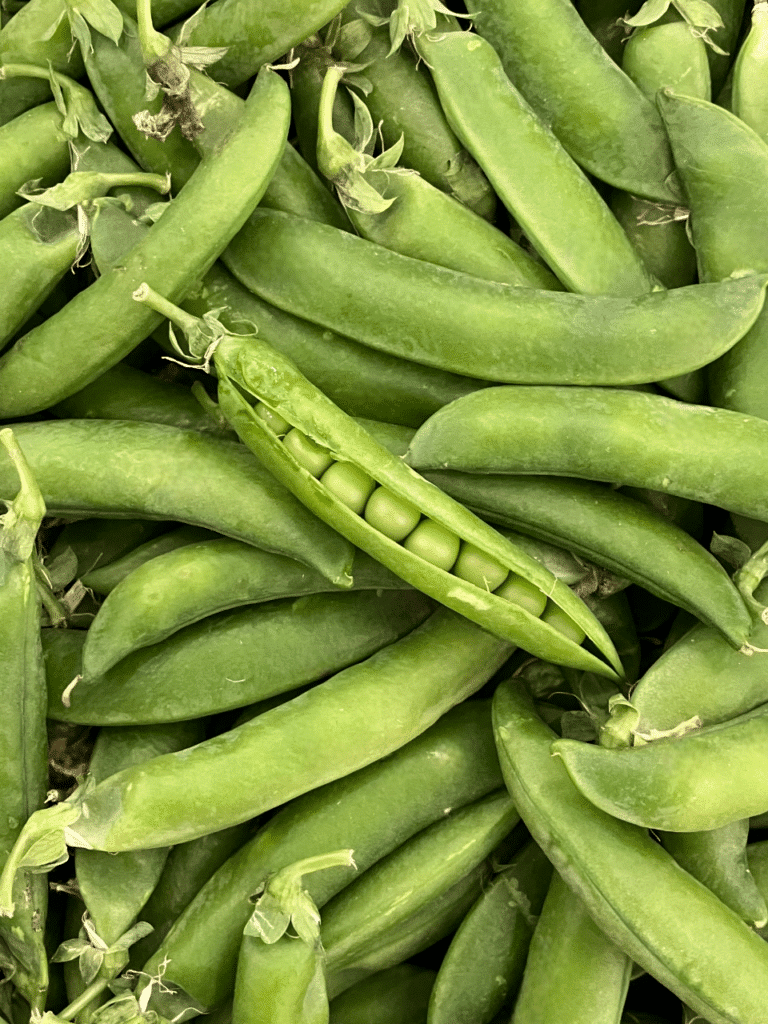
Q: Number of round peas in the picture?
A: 8